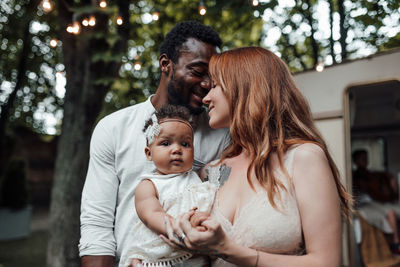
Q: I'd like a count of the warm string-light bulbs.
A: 13